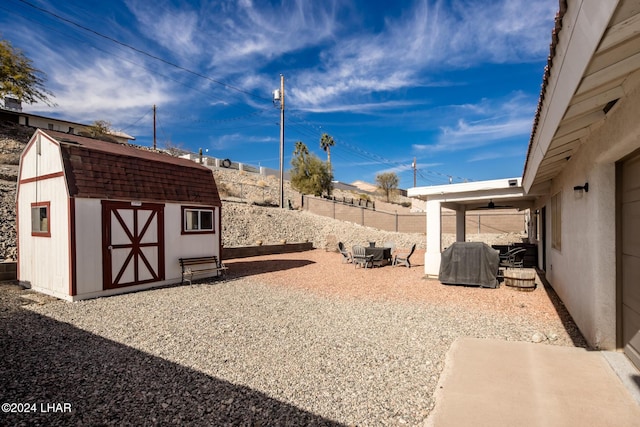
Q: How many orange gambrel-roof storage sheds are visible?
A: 0